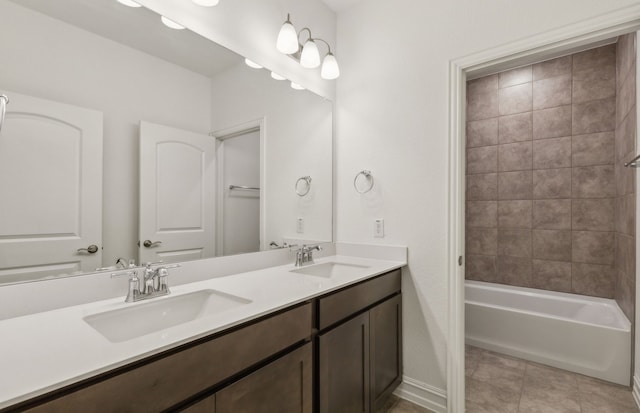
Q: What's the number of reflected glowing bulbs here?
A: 5